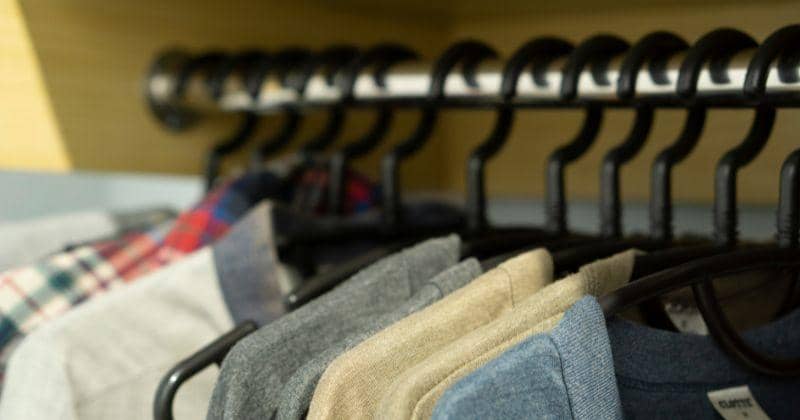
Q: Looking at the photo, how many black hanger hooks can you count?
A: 11